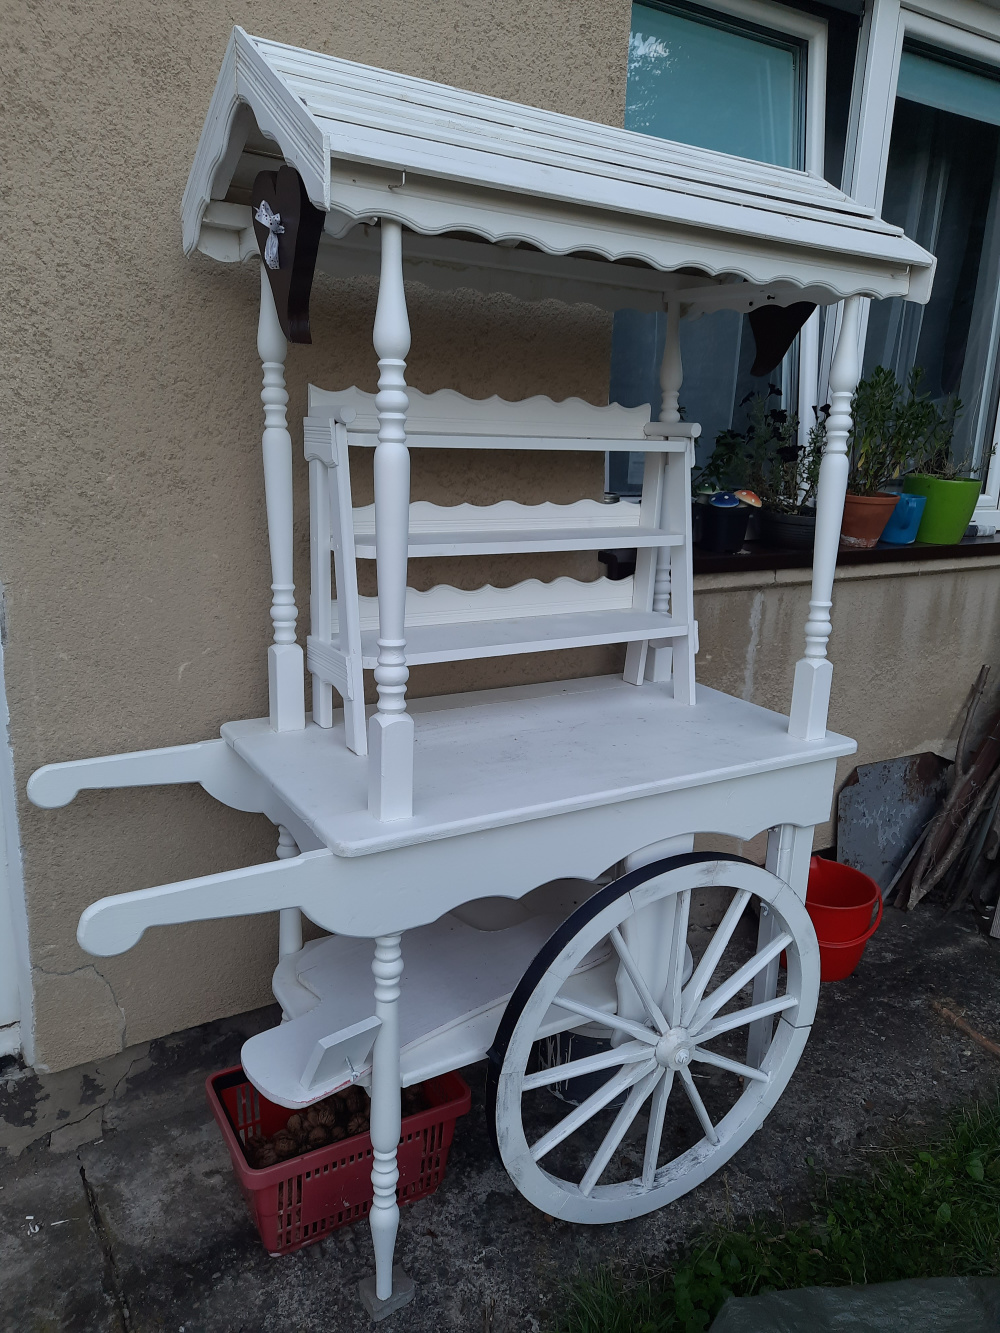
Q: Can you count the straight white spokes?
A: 12